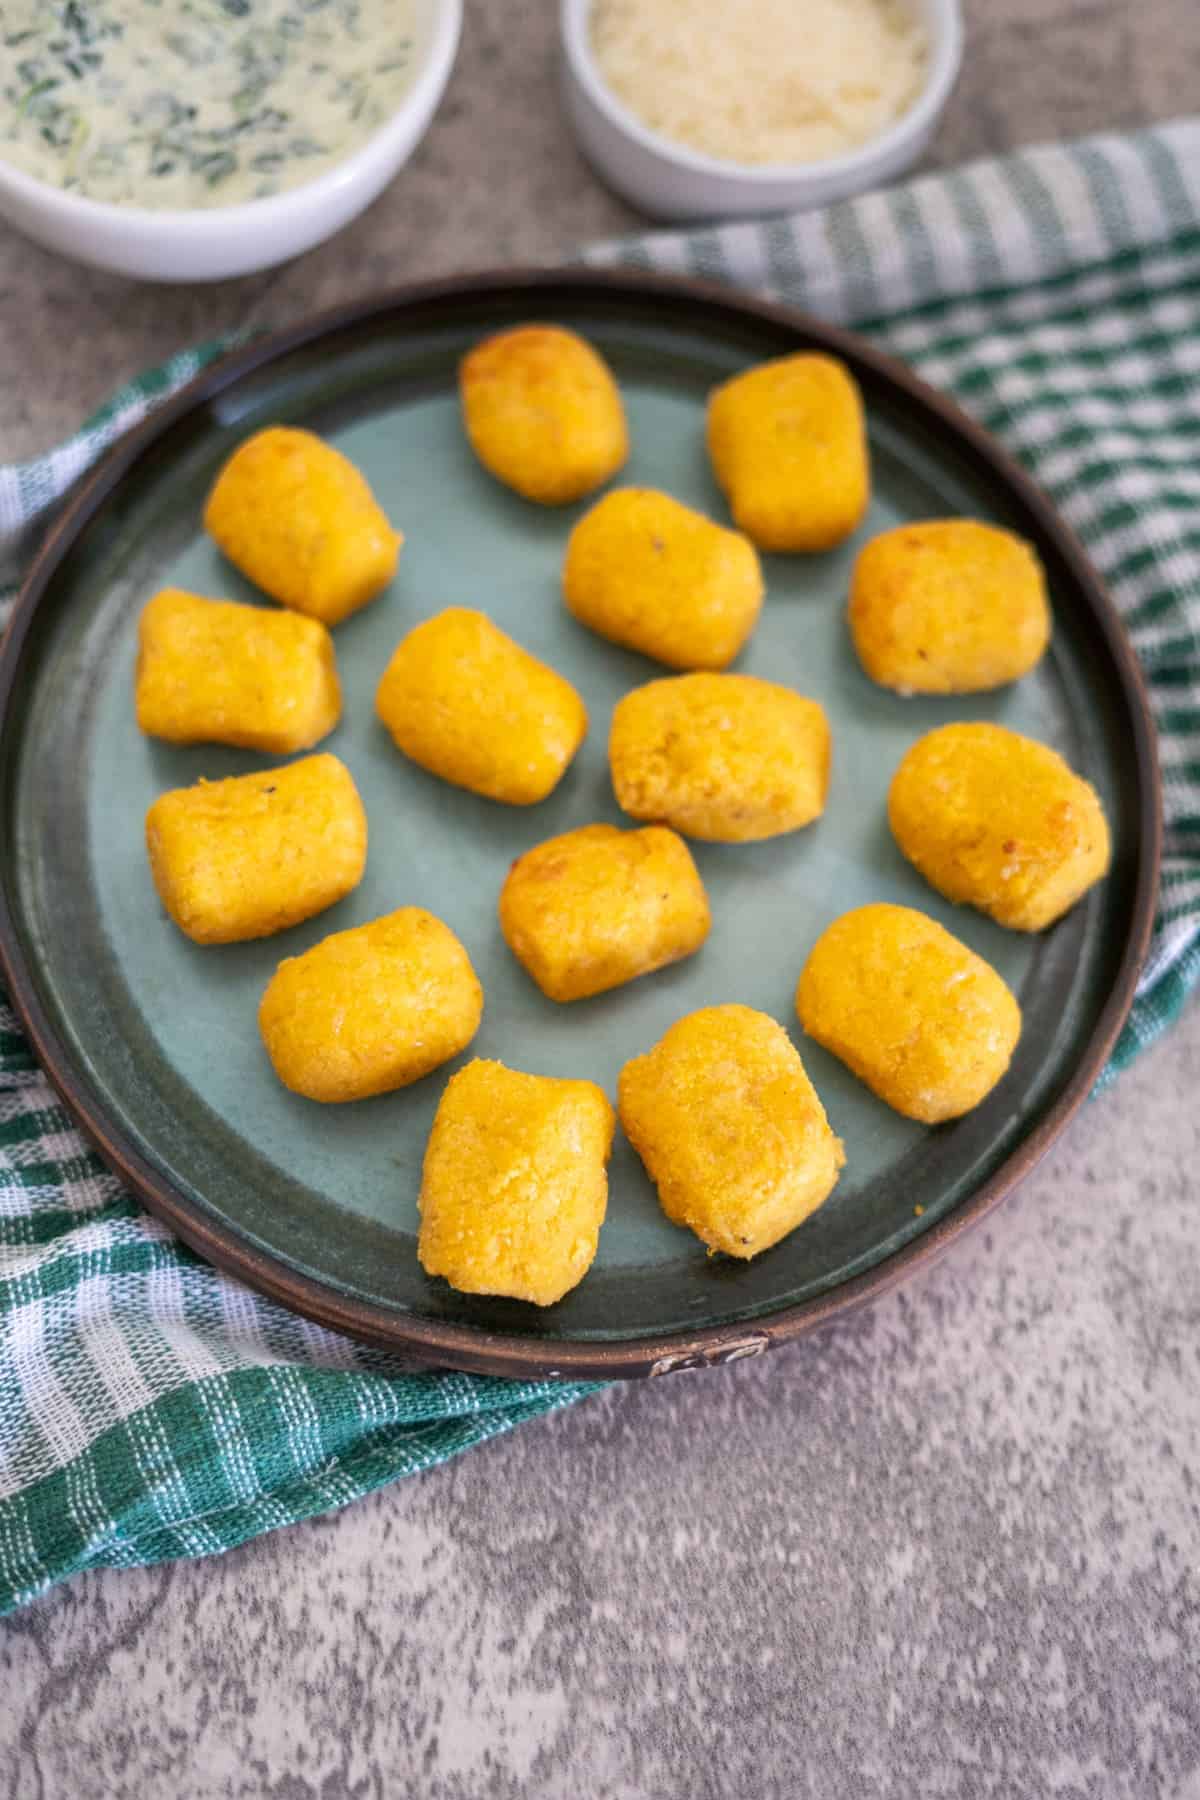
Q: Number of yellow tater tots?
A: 15